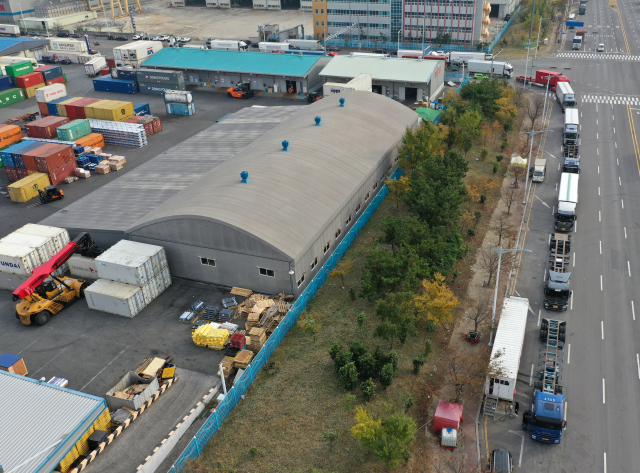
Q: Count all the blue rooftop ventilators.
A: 4